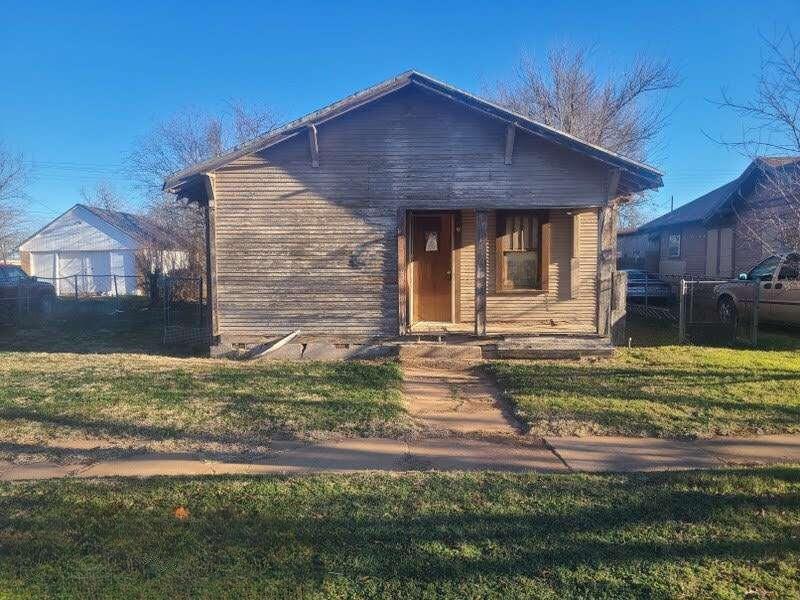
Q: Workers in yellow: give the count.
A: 0